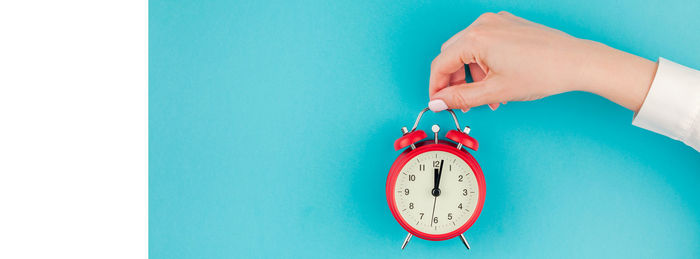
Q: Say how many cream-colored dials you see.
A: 1